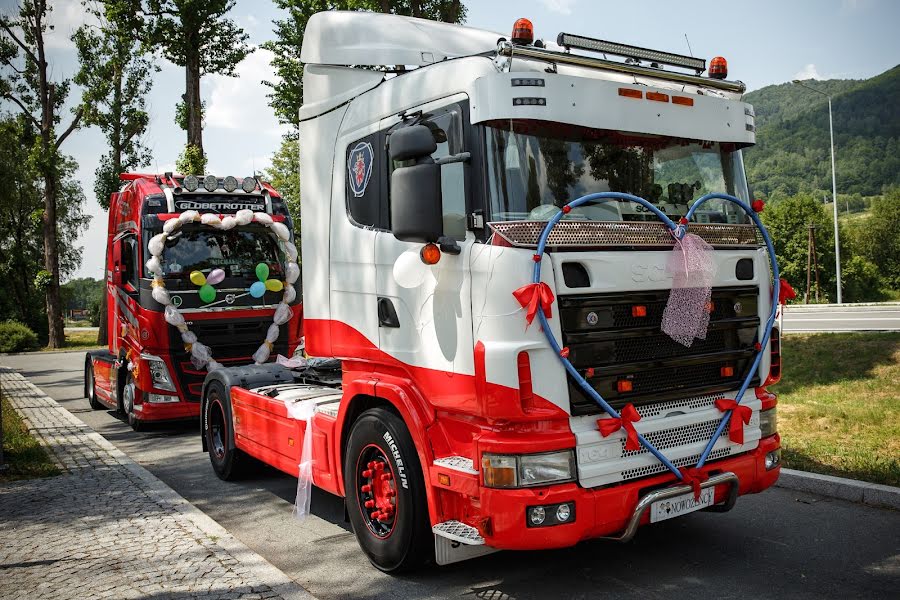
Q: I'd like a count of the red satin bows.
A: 5